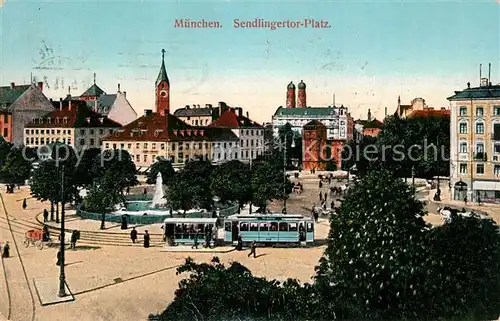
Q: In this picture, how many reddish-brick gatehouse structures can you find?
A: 1